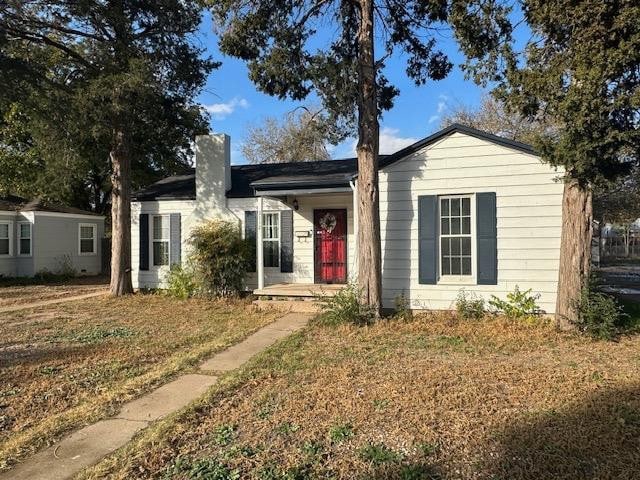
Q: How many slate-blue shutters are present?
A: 6